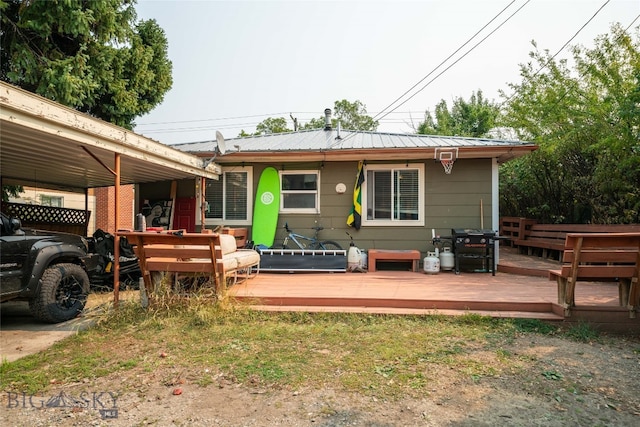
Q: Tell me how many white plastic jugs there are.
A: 1